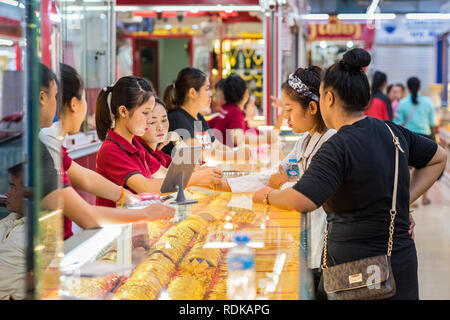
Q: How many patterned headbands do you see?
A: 1